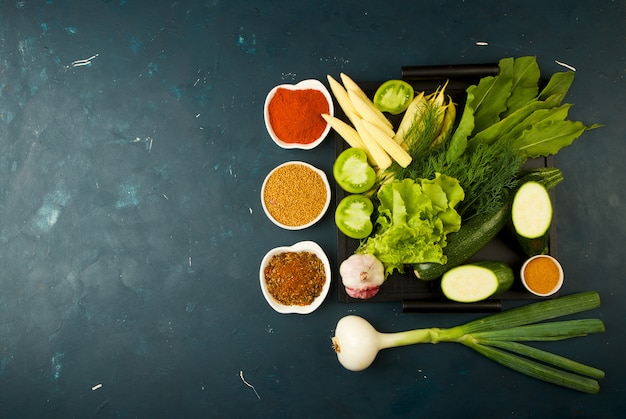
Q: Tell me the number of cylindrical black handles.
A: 2